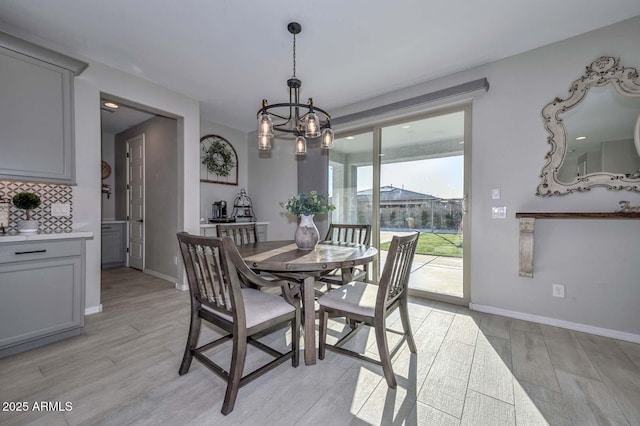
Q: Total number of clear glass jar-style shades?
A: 5